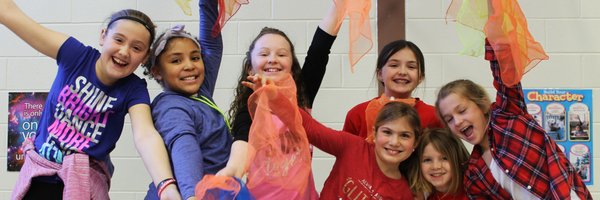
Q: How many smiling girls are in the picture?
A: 7